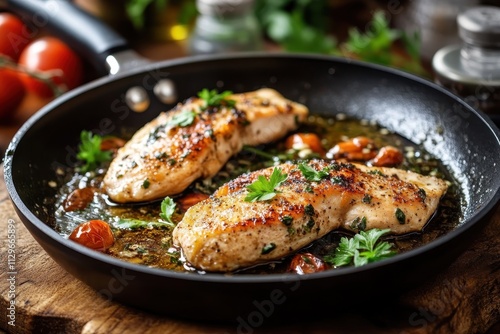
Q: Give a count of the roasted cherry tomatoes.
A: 8